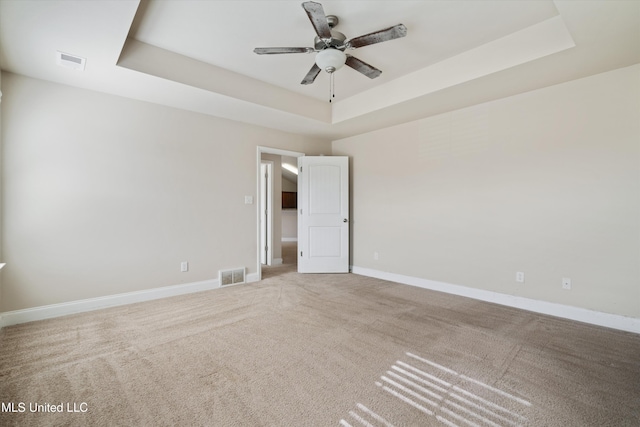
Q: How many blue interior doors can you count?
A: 0